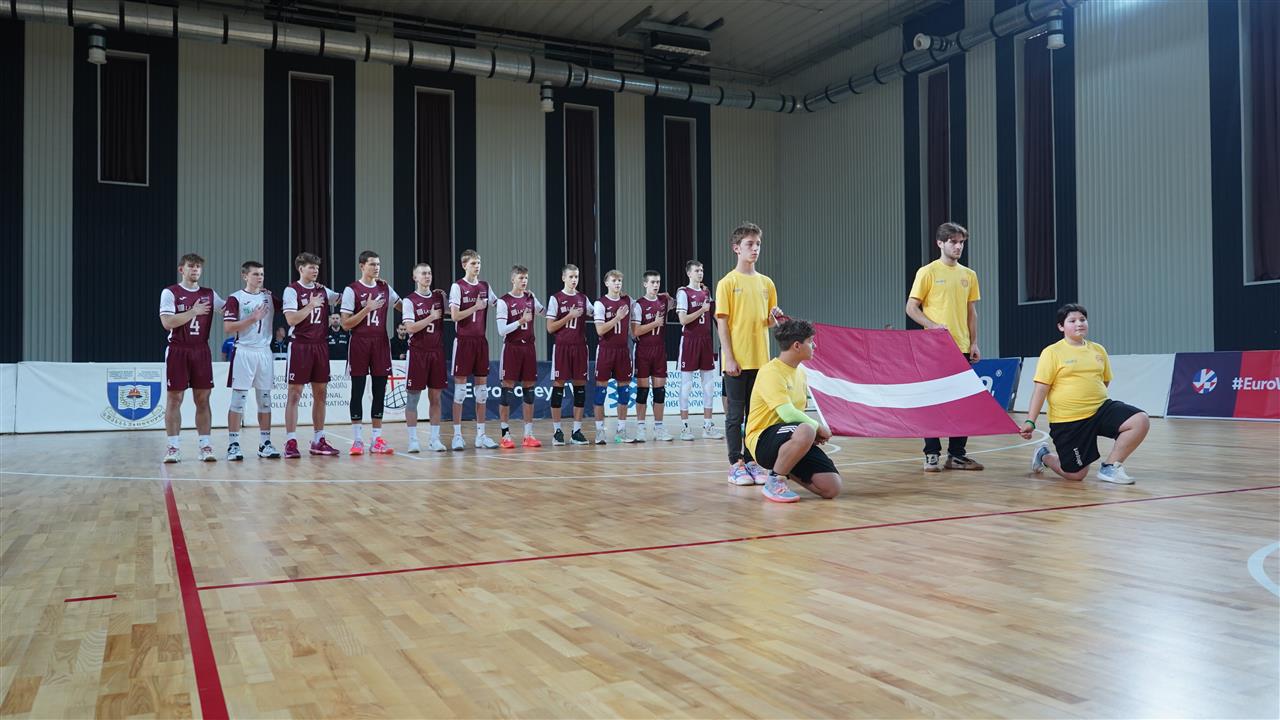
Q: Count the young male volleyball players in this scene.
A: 11